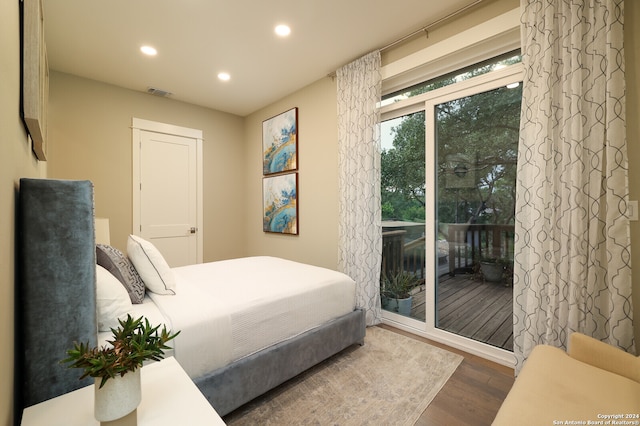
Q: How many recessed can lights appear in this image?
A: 3